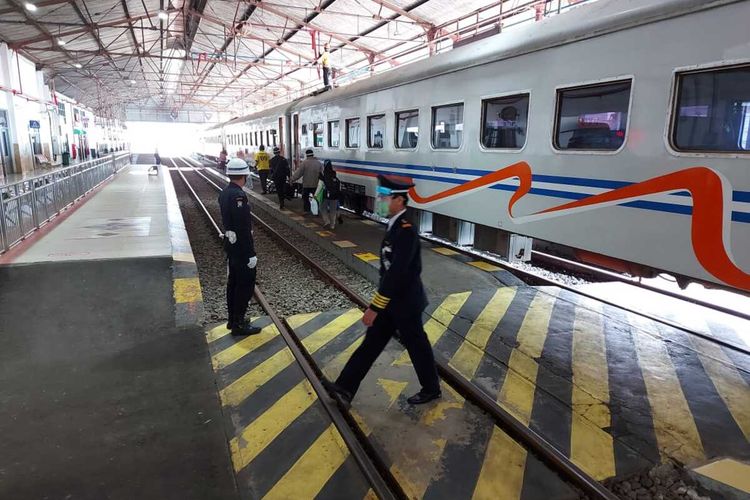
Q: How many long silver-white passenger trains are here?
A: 1